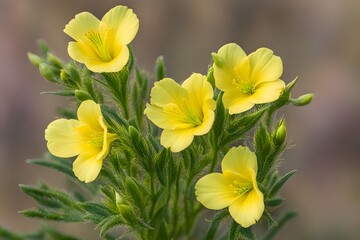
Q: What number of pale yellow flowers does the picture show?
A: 5